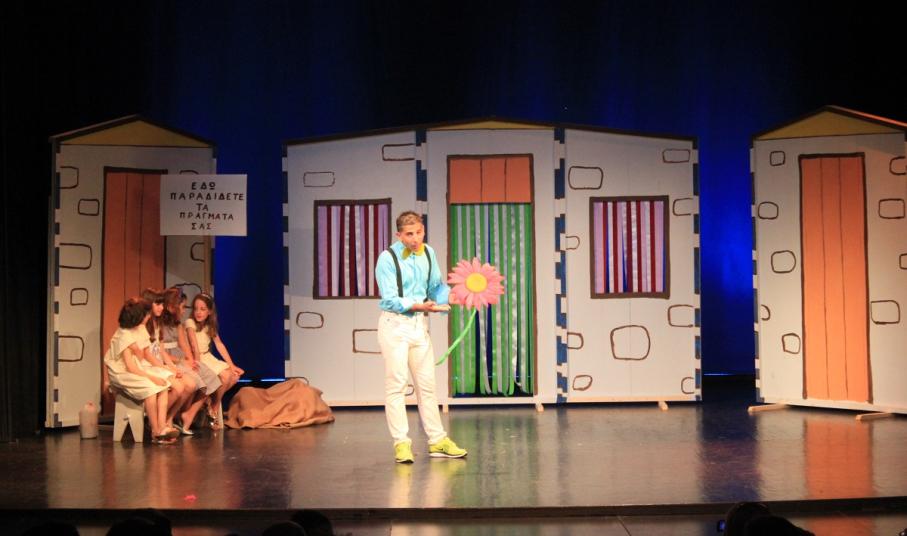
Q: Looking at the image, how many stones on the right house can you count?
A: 9